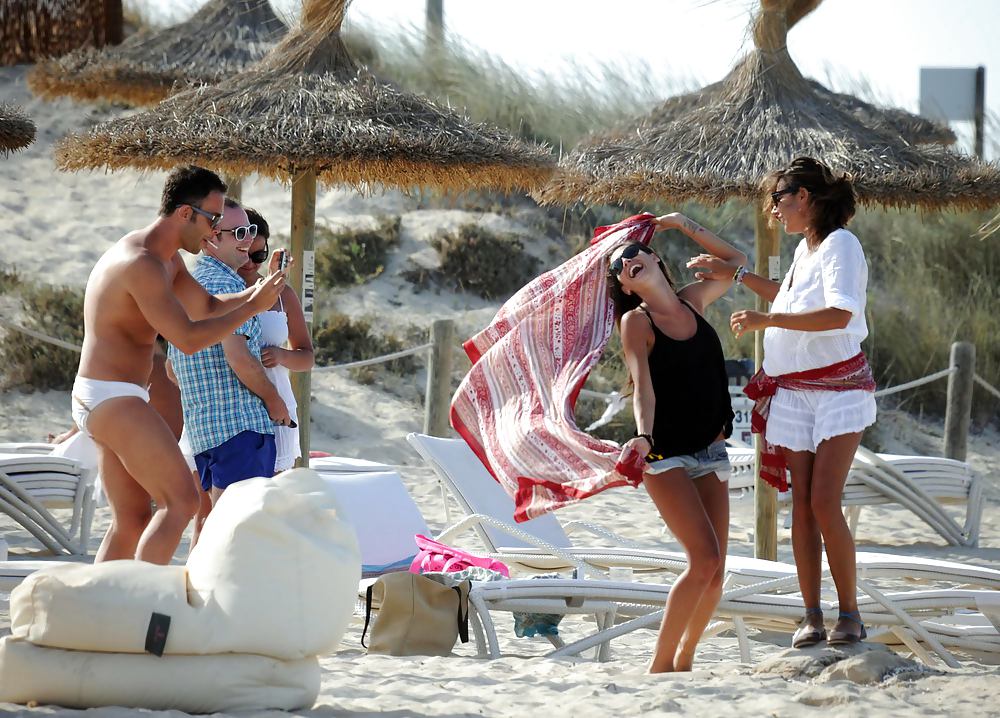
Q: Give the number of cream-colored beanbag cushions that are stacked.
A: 2